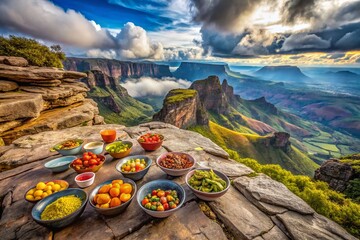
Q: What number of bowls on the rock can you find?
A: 15